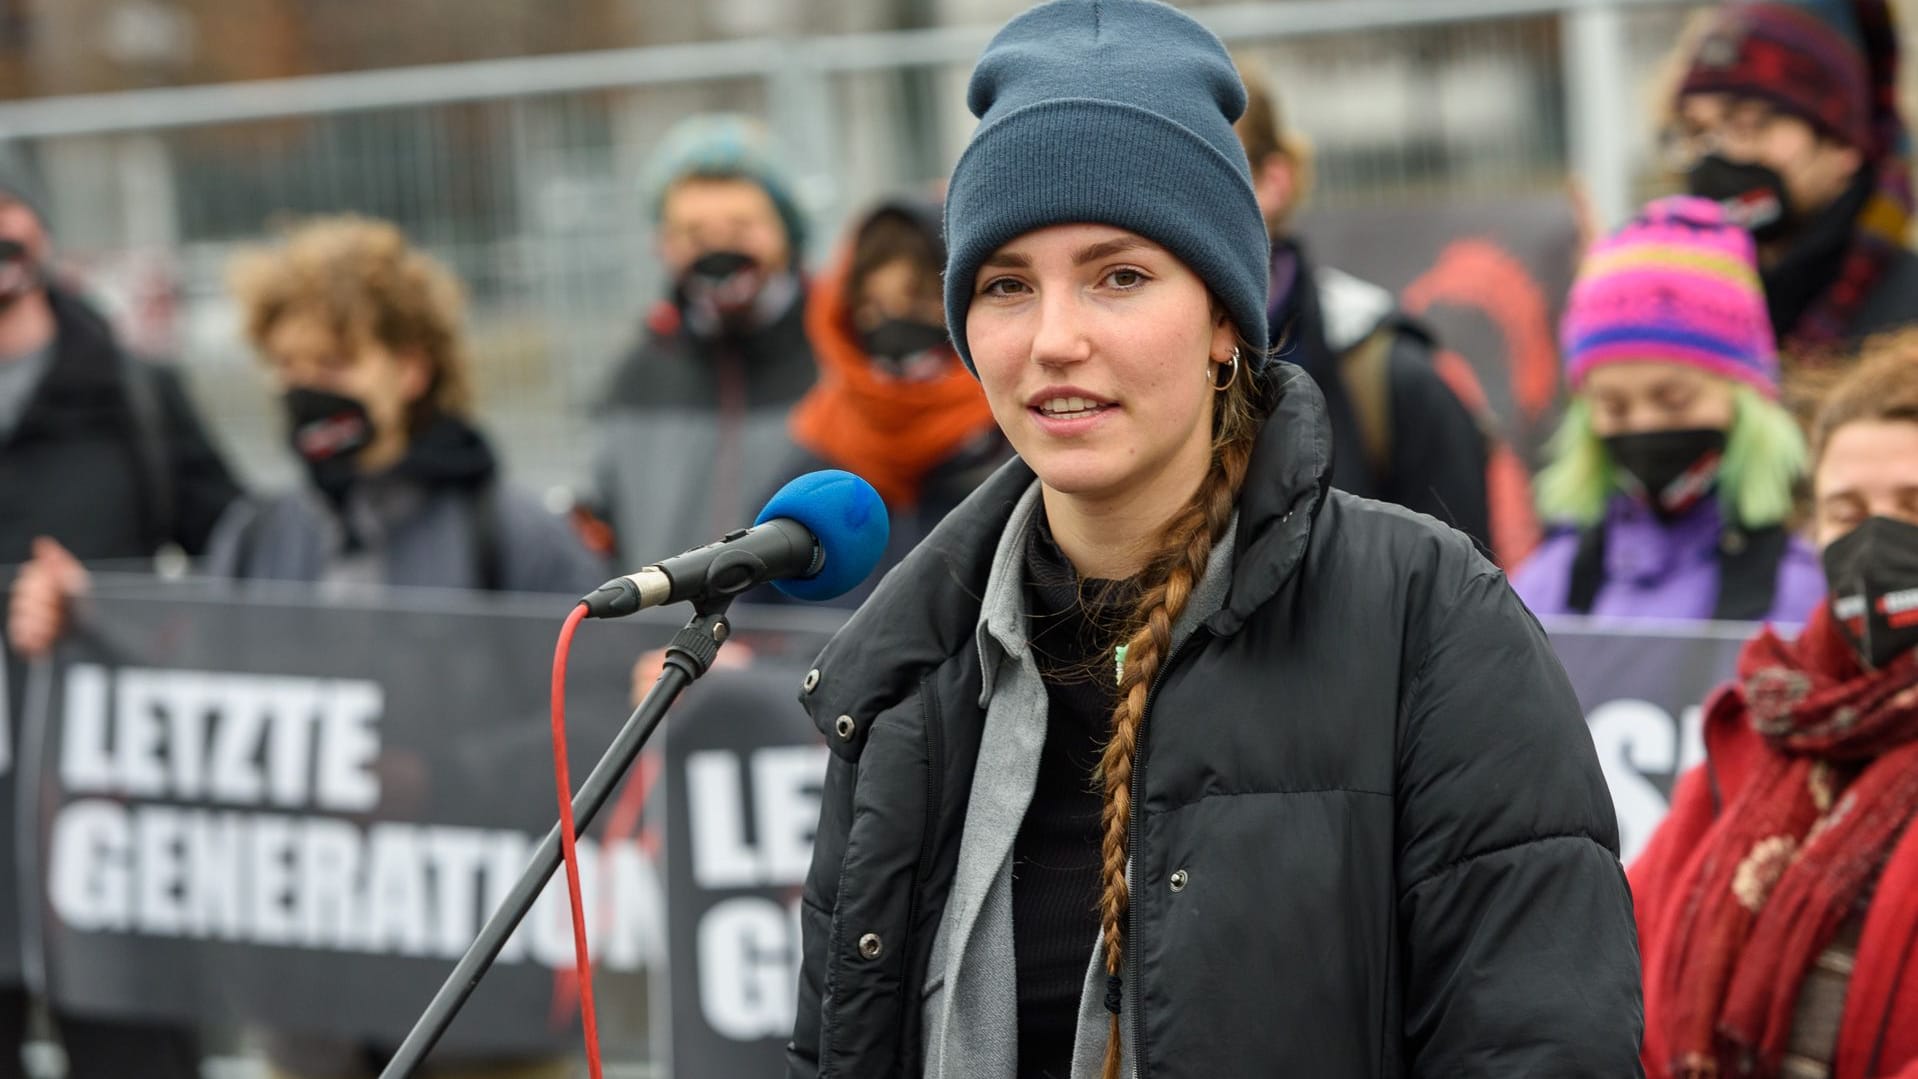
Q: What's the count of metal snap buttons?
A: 4